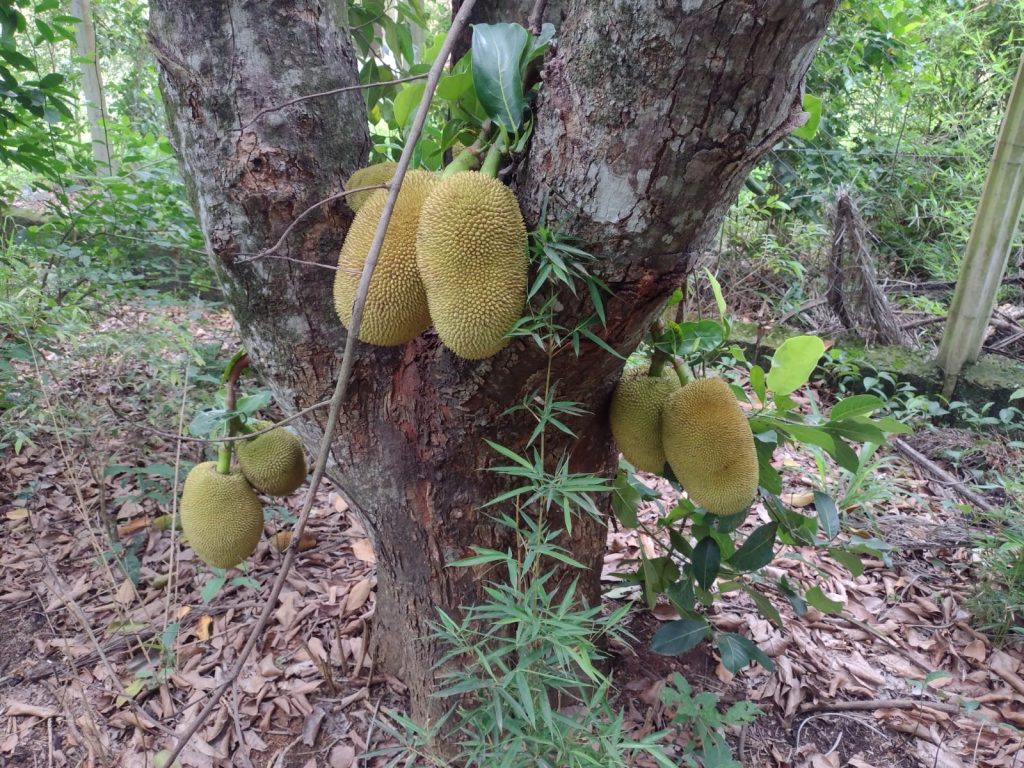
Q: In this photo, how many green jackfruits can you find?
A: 7